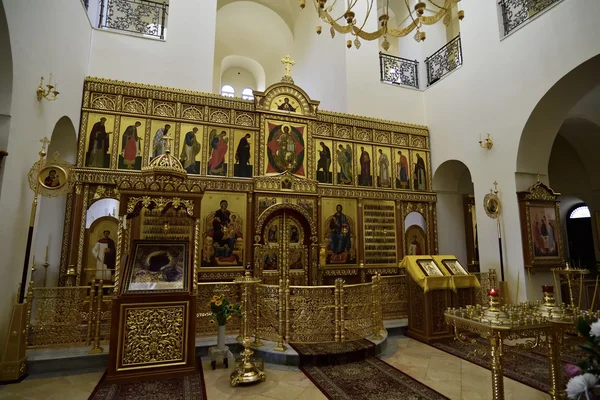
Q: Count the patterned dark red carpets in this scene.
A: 3